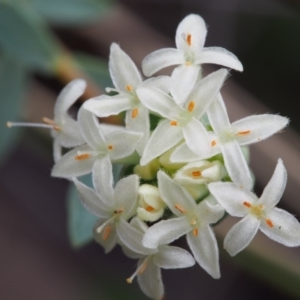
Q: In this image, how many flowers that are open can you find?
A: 10